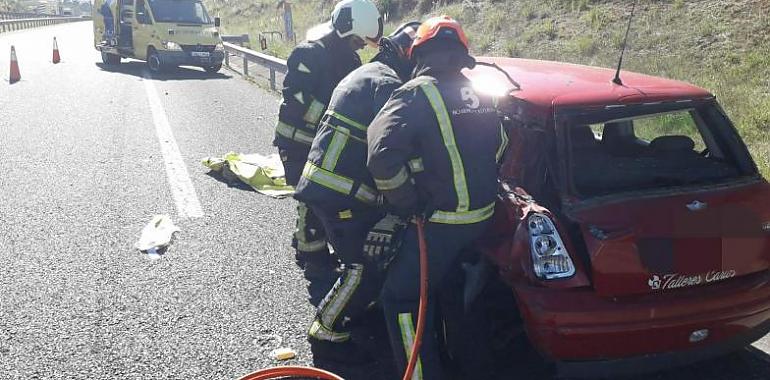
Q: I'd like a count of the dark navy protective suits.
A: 3